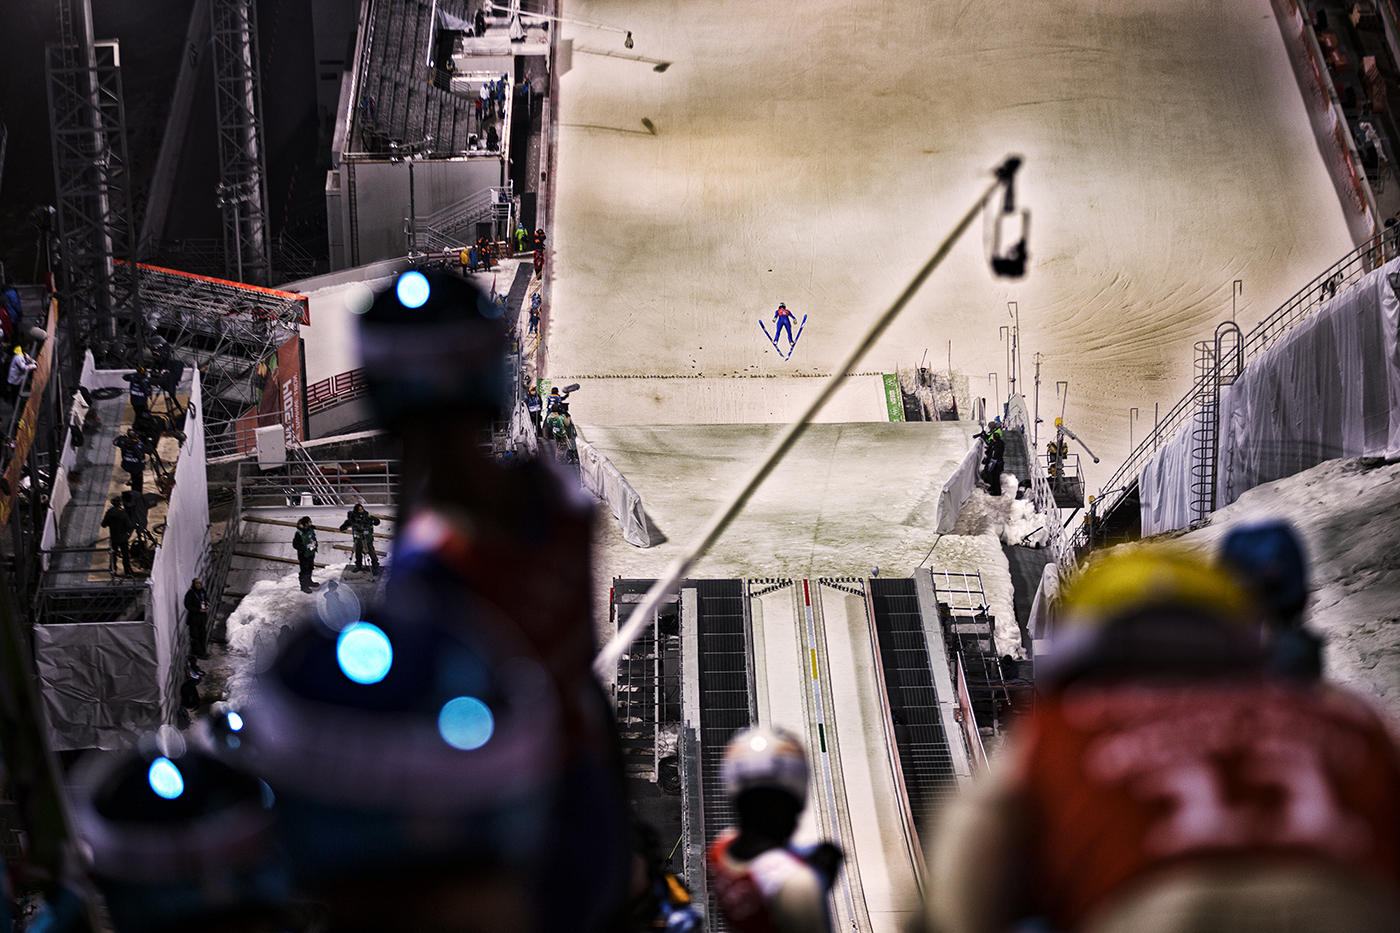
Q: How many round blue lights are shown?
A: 5